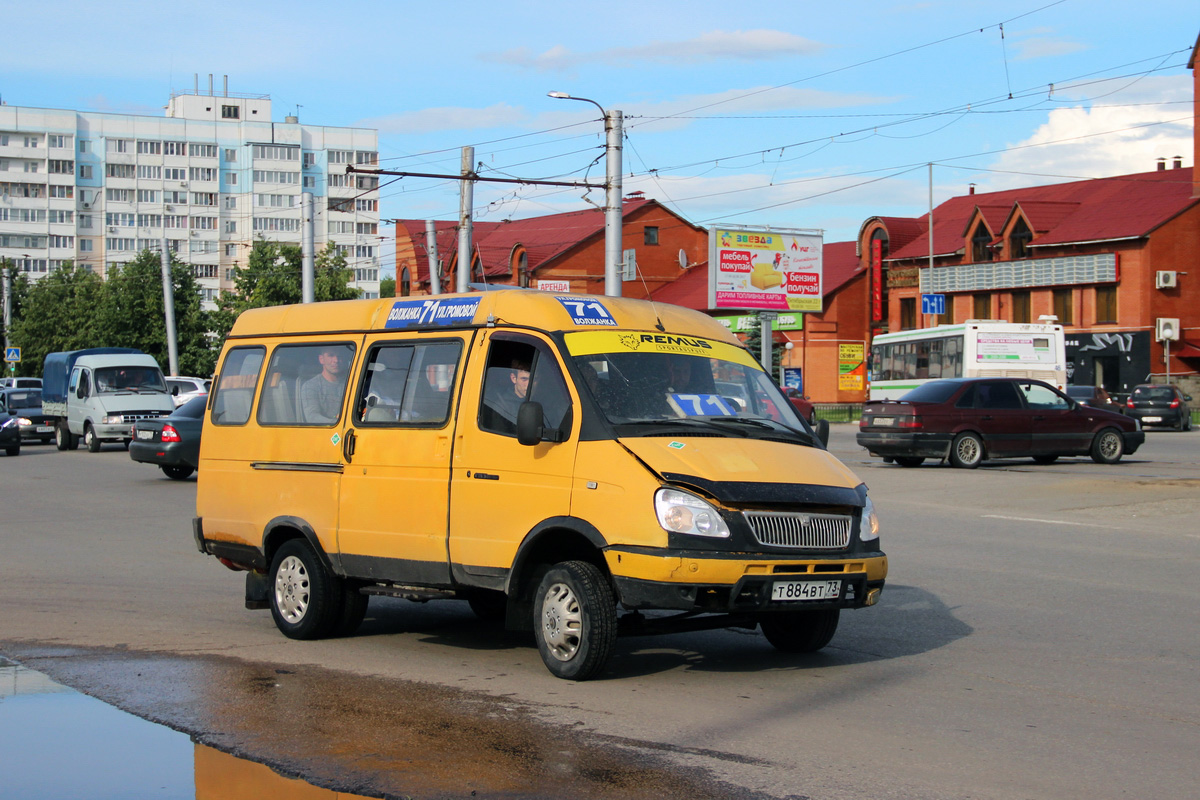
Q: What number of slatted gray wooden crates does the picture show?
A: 0